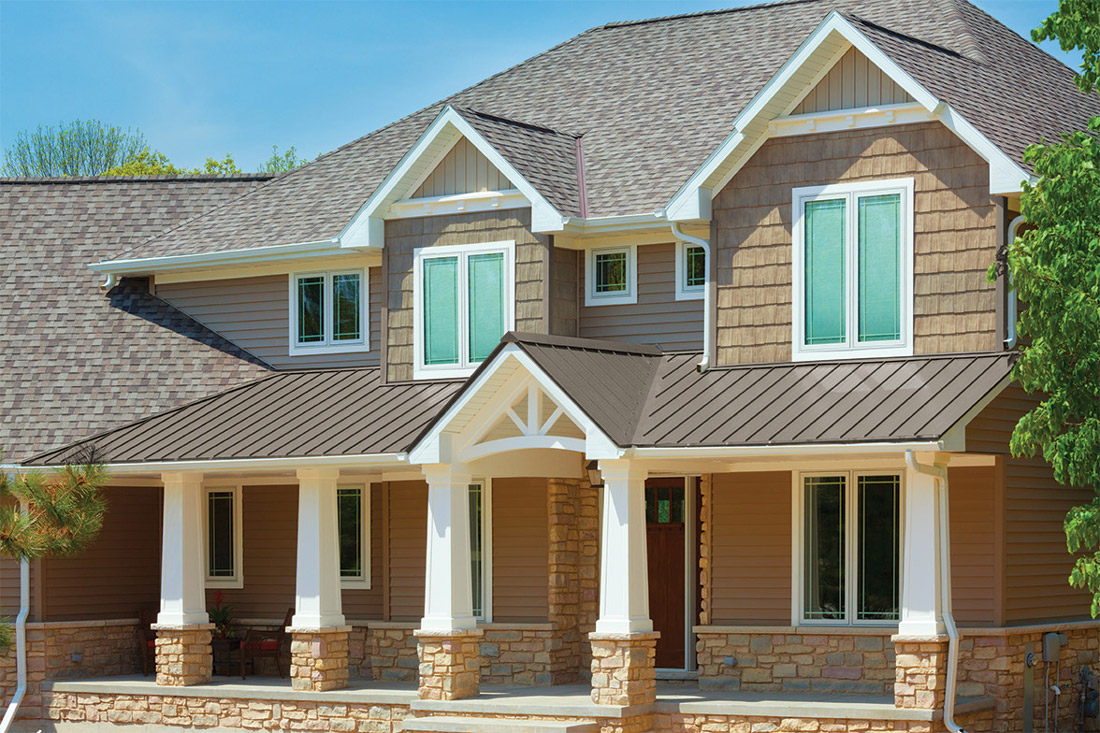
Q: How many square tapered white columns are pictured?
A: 5